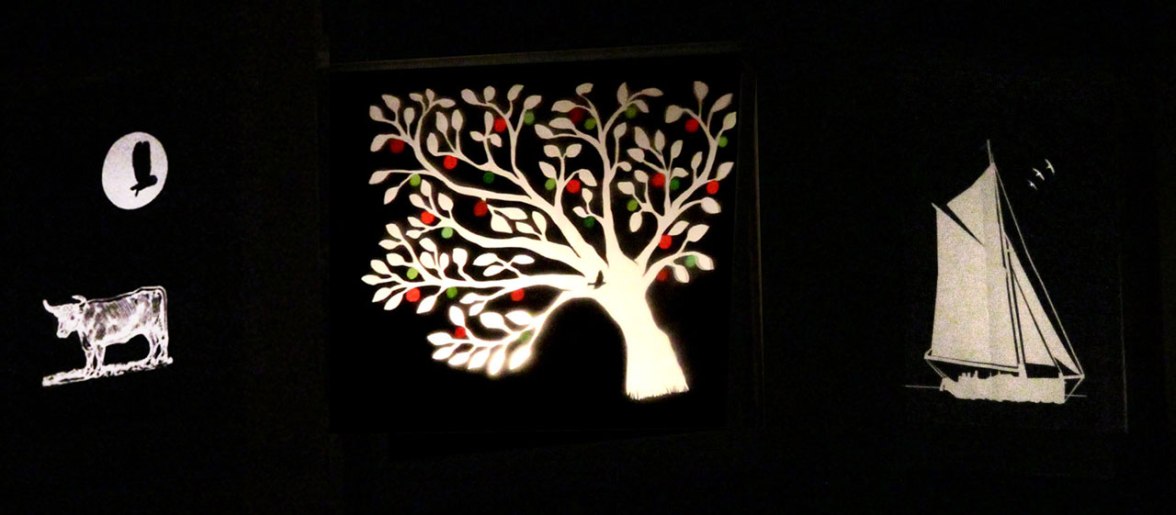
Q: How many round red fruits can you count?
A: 15